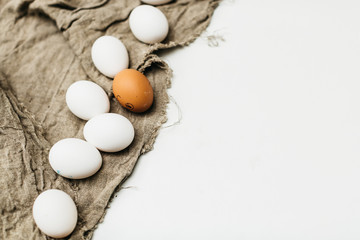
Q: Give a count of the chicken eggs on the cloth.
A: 8